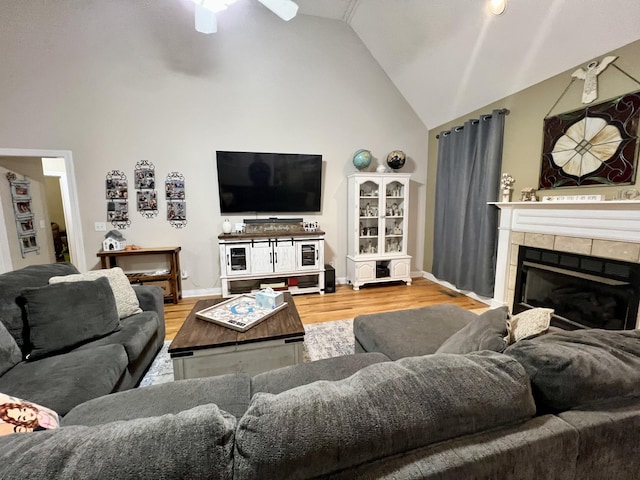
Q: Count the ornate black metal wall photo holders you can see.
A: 3